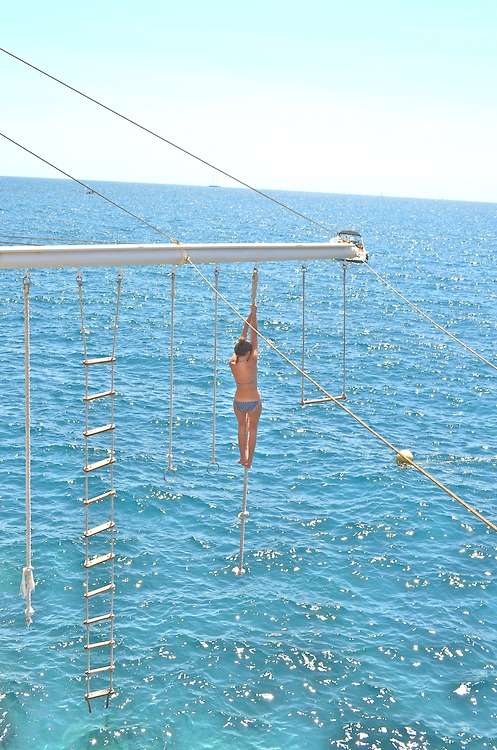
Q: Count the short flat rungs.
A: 12